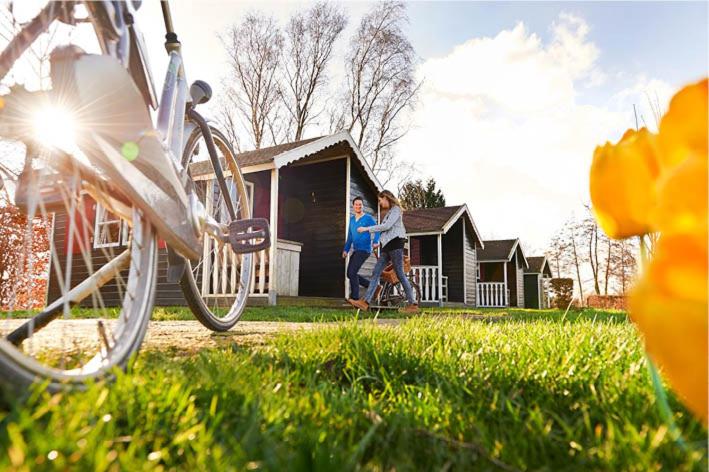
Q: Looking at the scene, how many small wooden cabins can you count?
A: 4